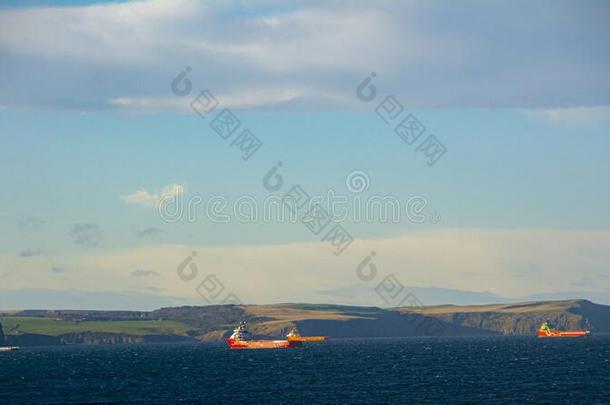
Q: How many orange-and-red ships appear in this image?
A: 3